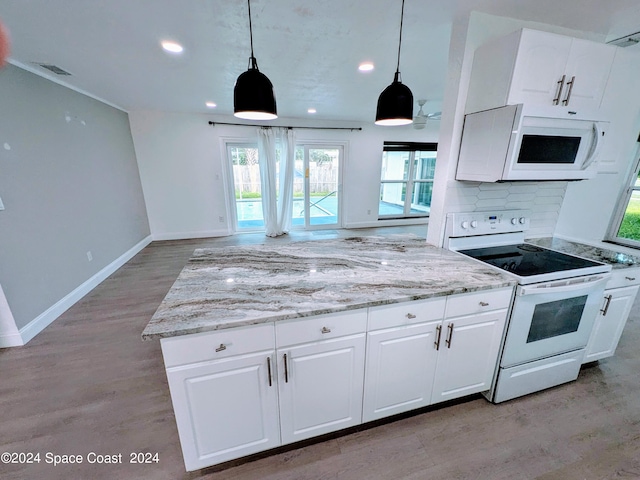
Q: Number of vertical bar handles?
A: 7